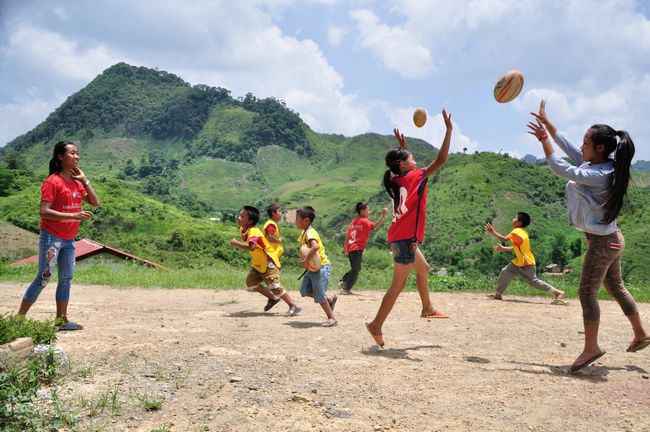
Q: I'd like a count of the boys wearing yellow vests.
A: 4